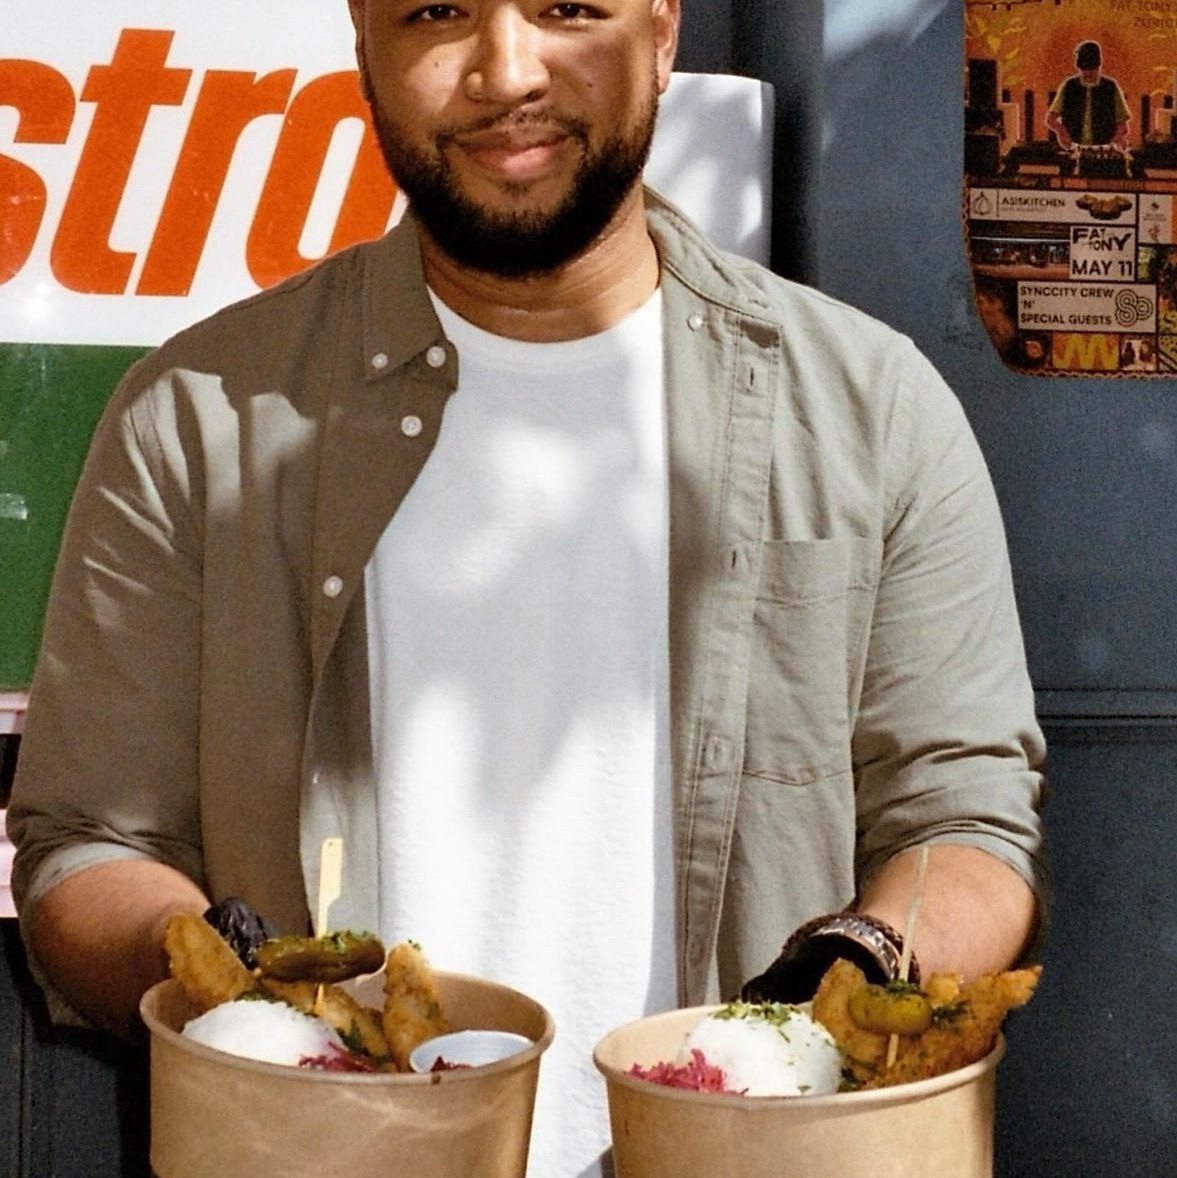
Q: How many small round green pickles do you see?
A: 2